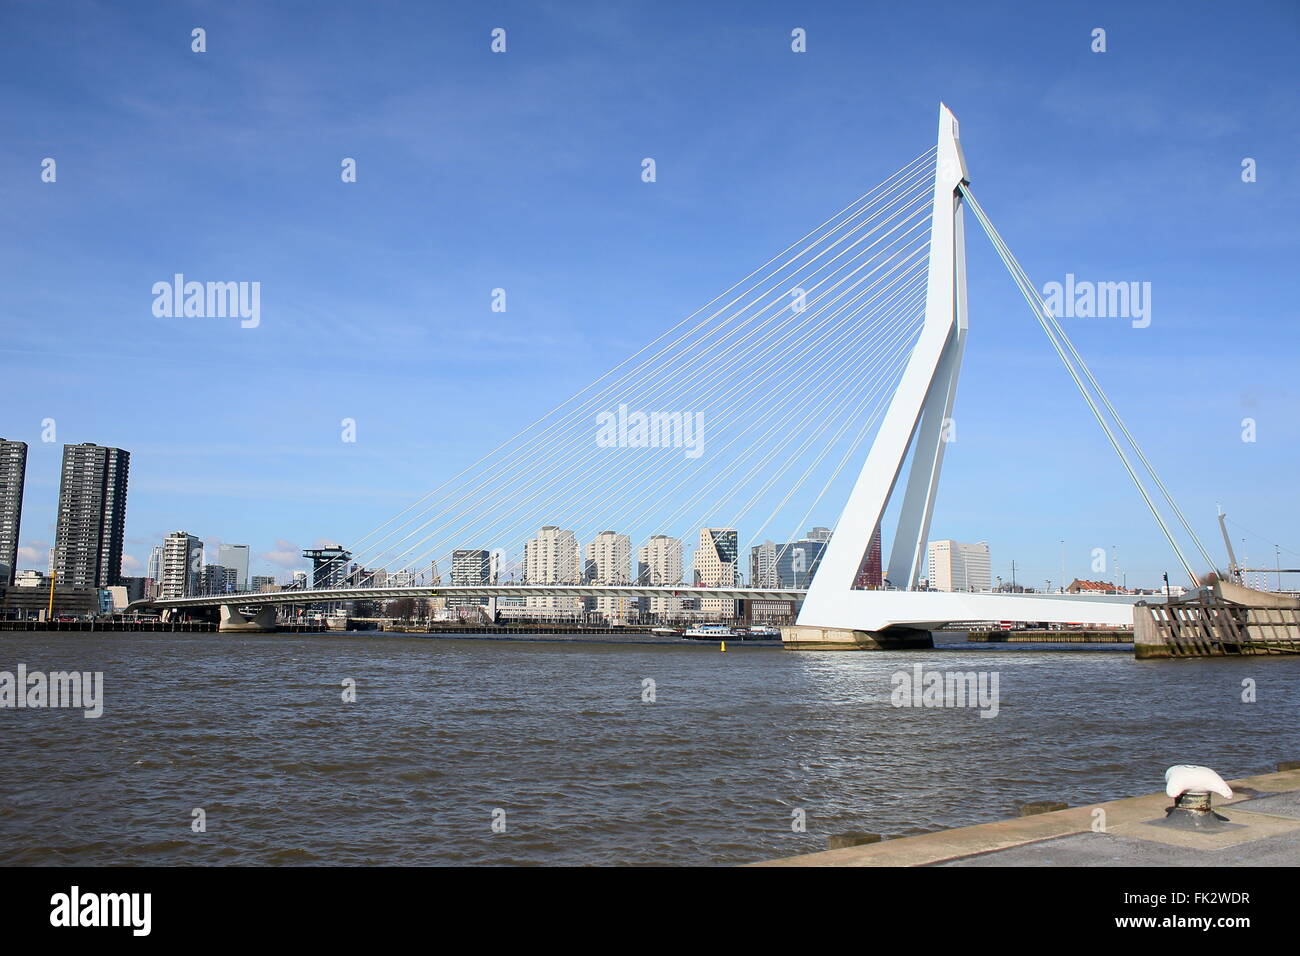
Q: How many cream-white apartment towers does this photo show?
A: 3